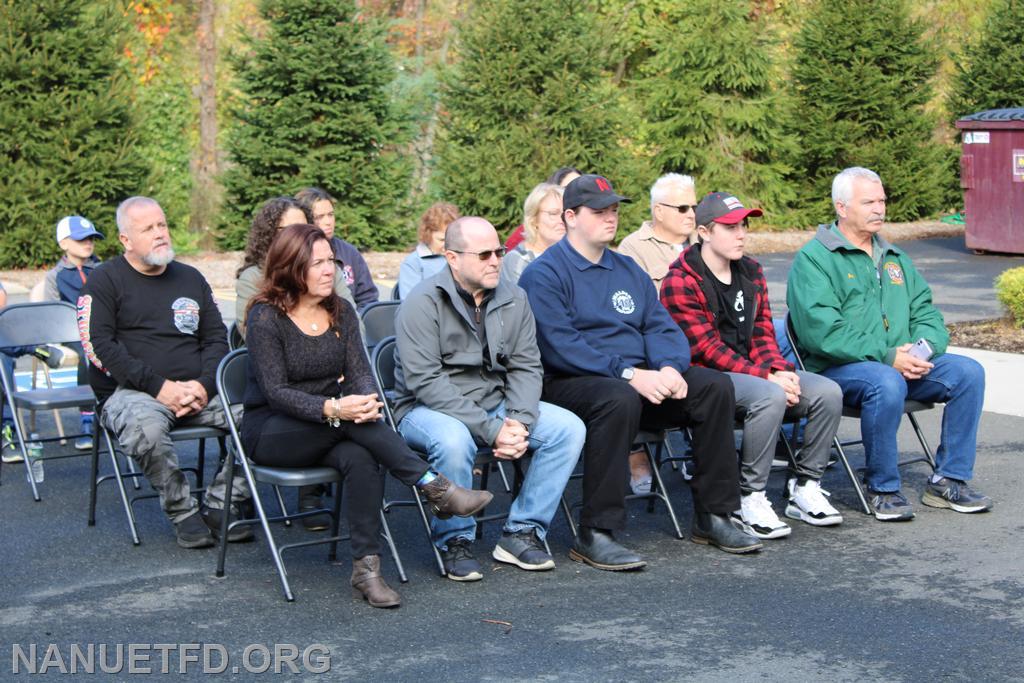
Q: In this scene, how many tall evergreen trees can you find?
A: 6